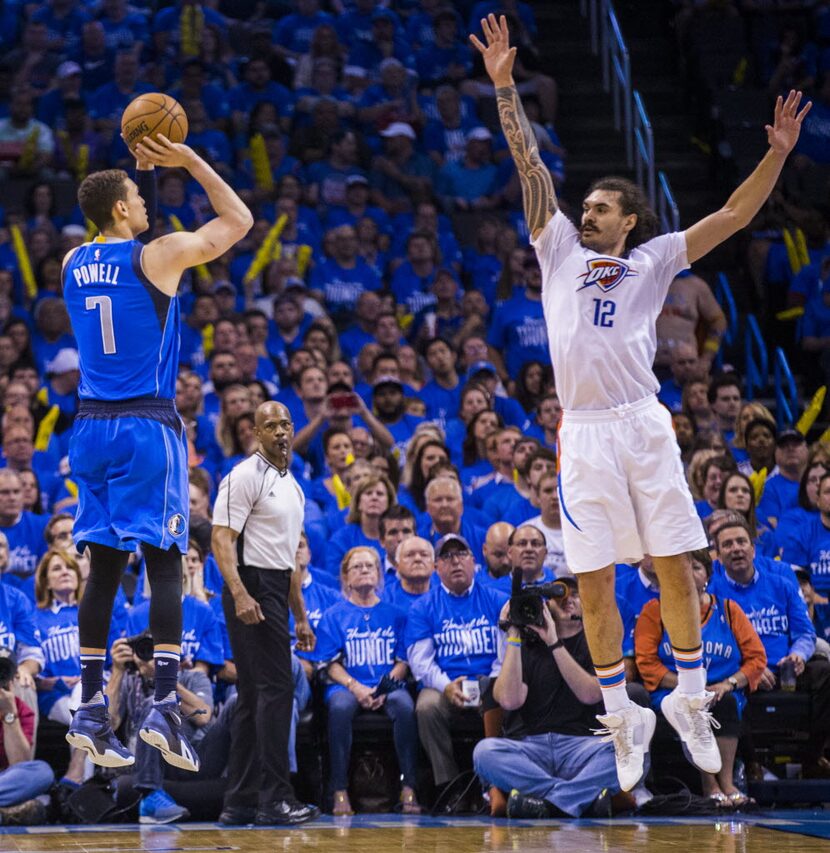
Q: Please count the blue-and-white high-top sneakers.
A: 2